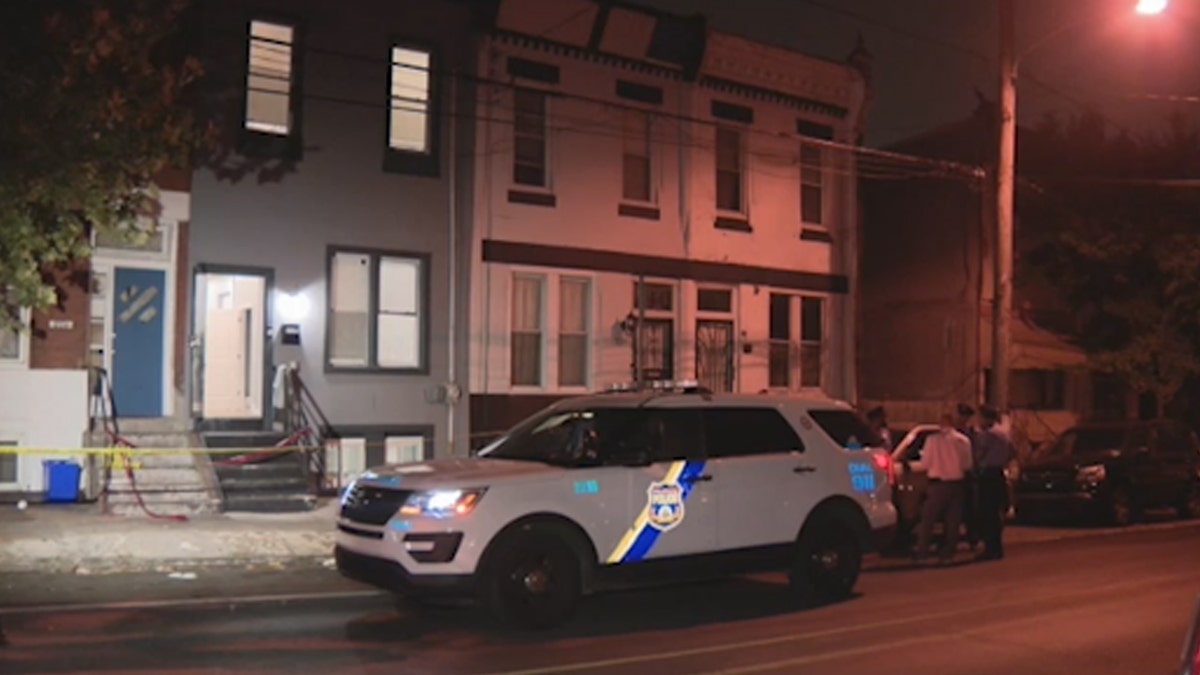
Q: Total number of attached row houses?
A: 4